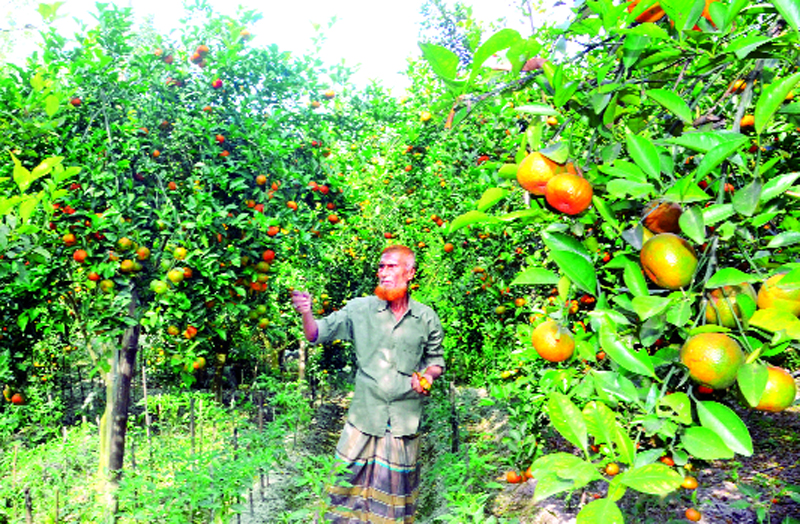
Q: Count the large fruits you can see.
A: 9